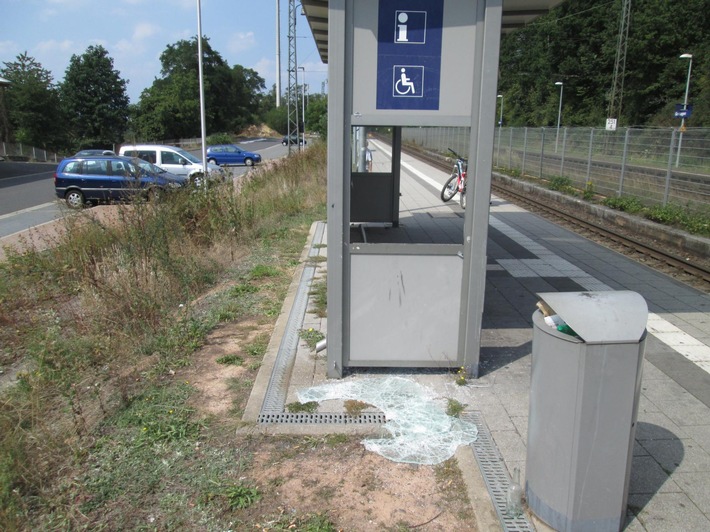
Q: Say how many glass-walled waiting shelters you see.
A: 1